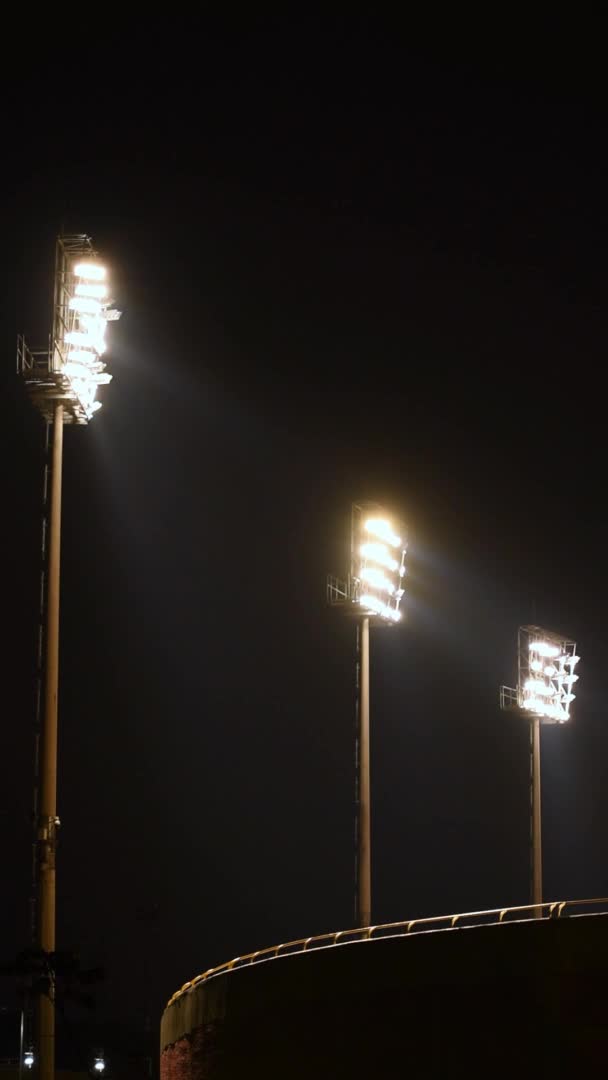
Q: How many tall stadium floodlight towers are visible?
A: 3